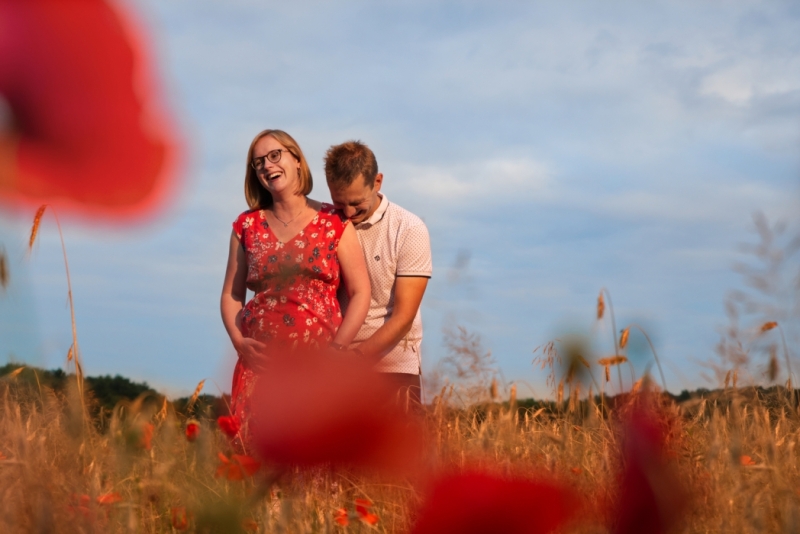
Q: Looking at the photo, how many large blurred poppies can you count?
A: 4